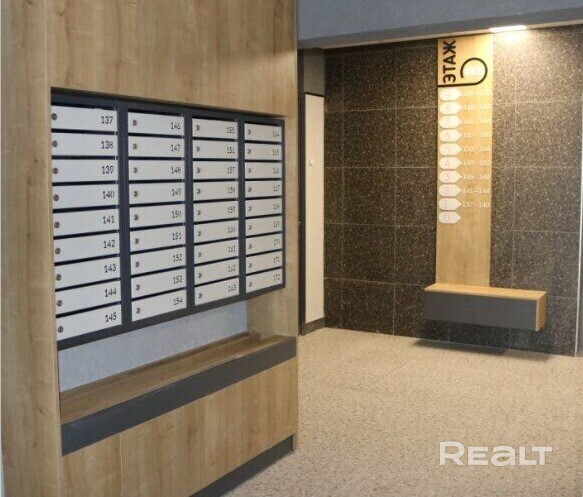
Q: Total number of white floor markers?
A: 10